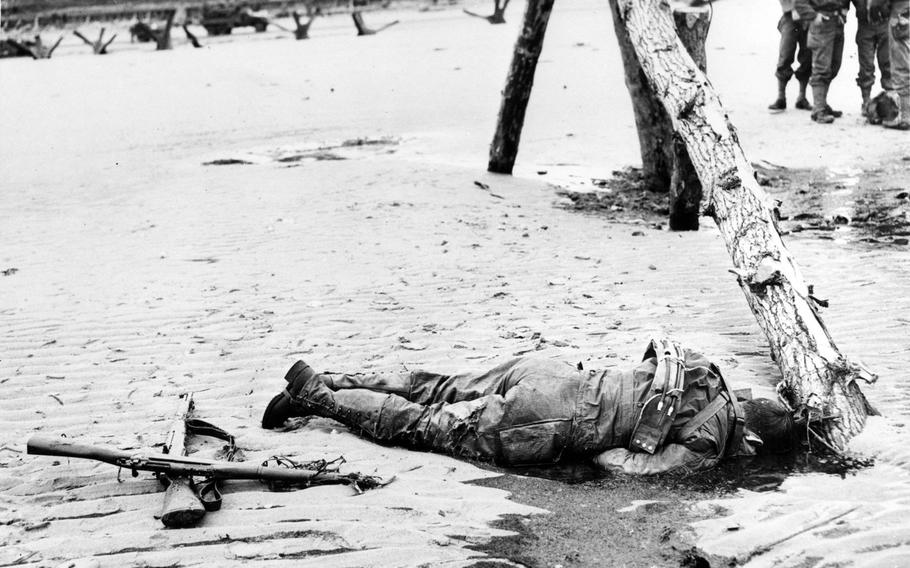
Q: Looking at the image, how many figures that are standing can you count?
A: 4